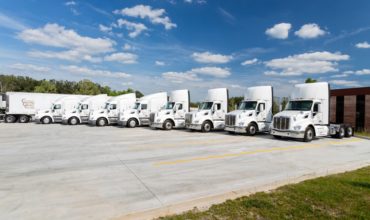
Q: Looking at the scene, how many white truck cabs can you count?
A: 8